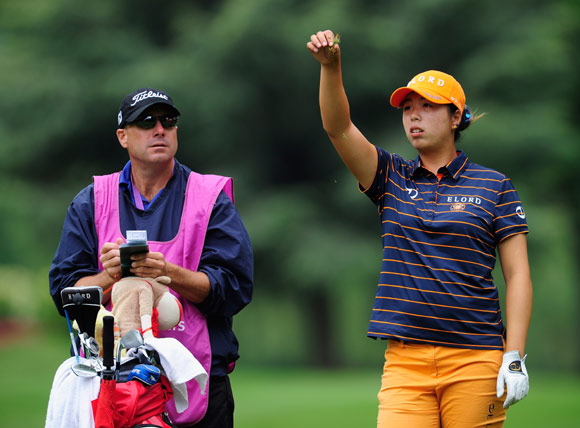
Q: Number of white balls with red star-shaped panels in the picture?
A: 0